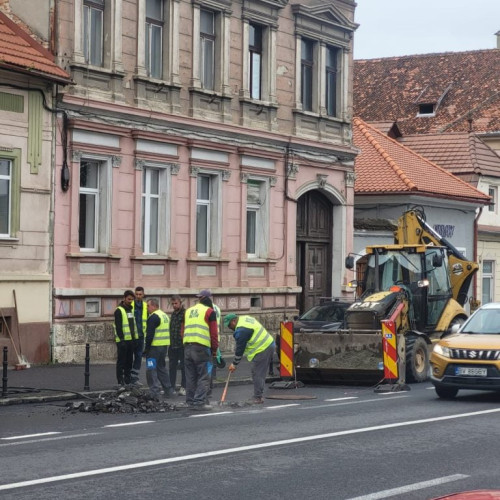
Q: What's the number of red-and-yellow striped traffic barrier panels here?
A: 2